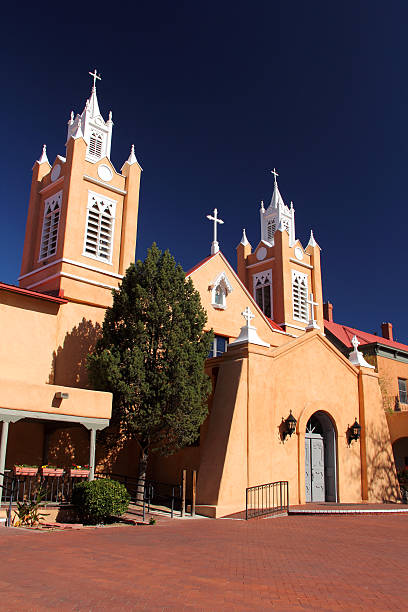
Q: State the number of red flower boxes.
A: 3